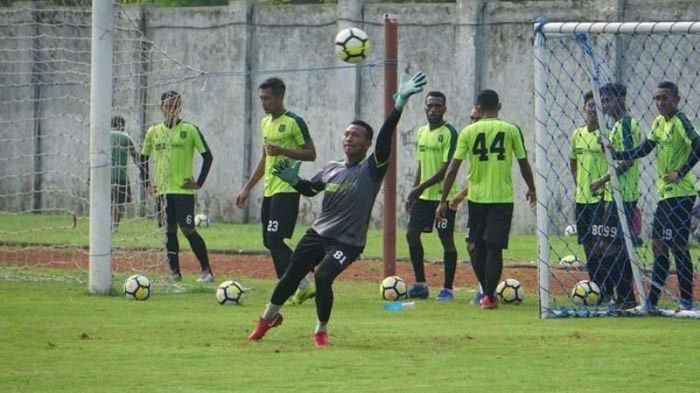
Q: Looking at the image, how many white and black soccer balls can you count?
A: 9